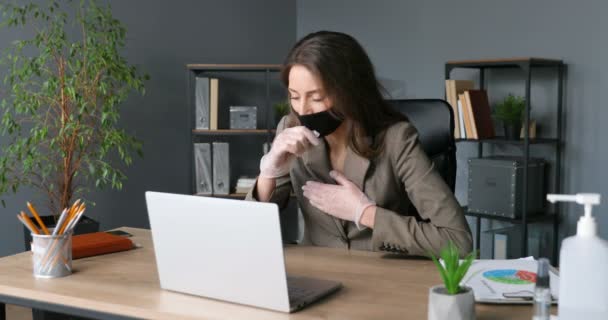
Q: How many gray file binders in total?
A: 3